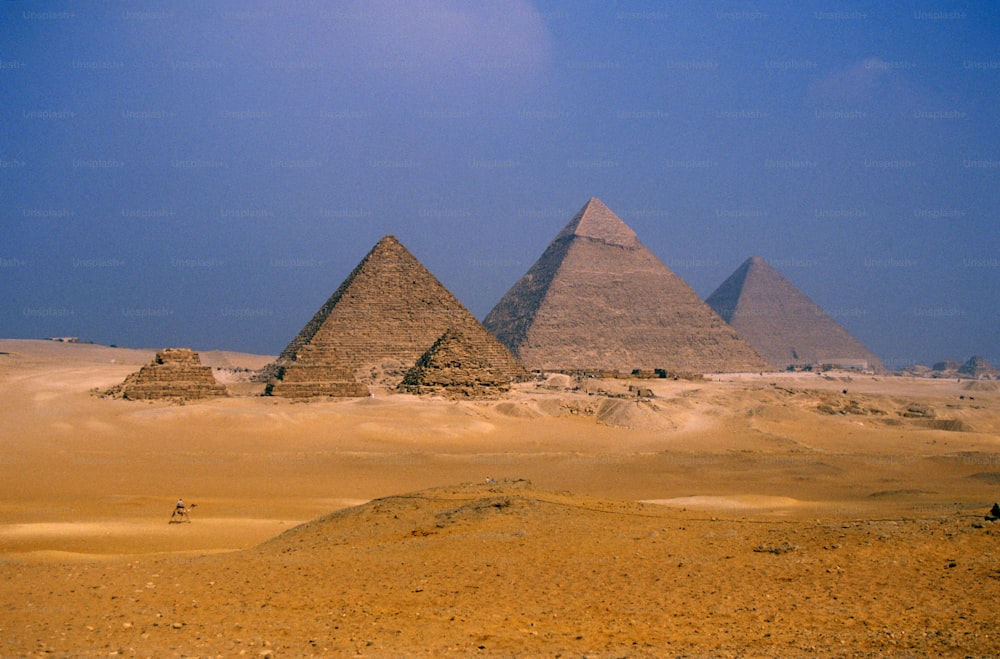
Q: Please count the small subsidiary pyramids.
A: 3